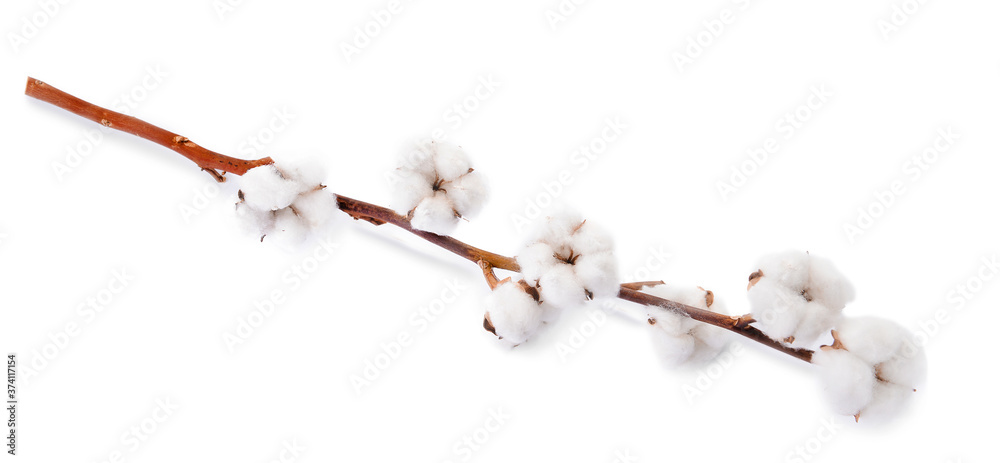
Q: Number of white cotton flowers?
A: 7